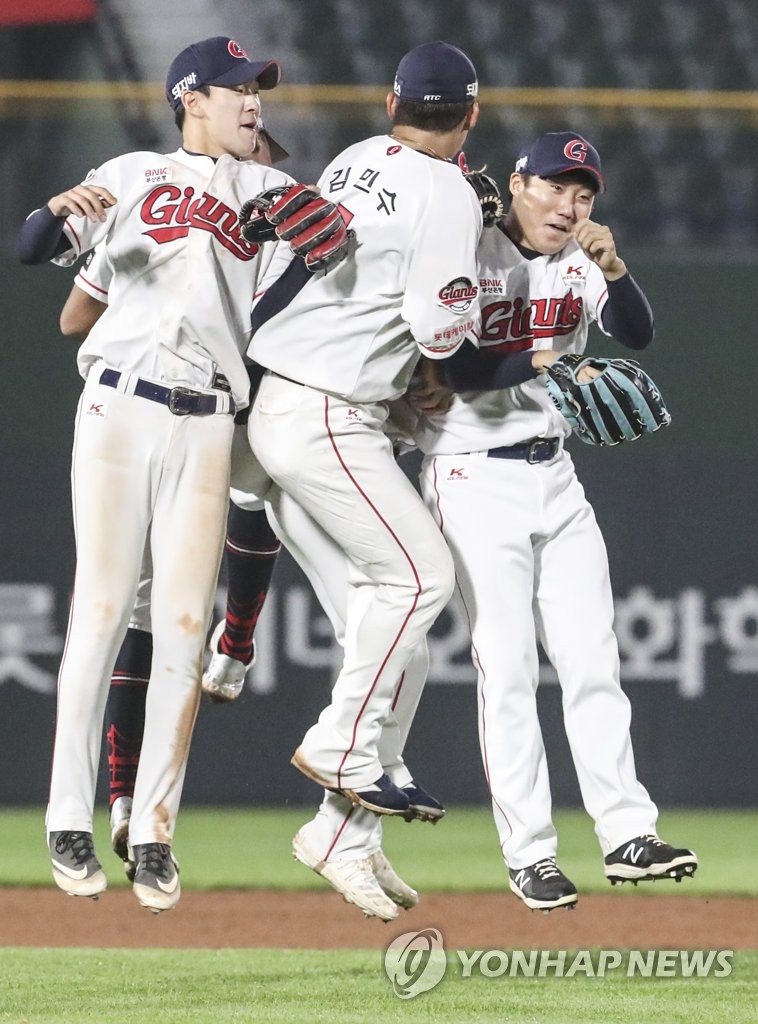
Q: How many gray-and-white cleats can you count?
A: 2